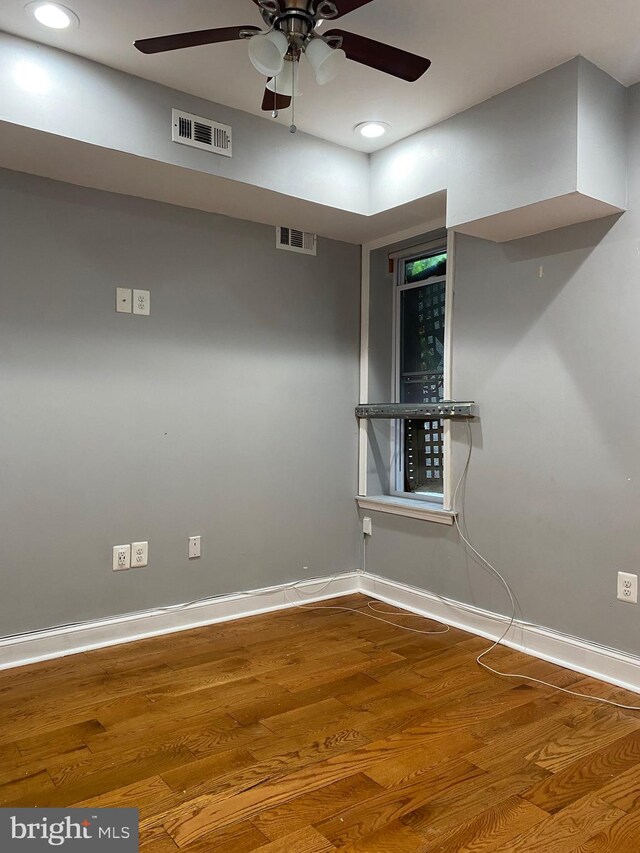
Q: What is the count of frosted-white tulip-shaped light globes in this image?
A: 3